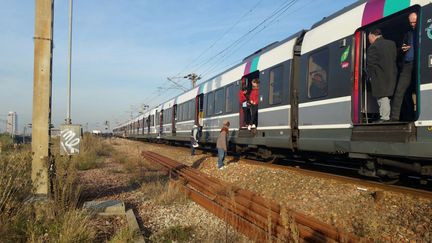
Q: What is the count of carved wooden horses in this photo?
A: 0